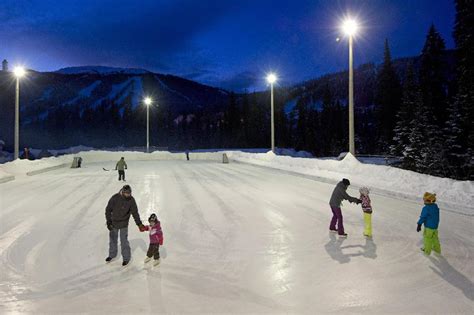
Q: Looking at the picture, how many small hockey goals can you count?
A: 2